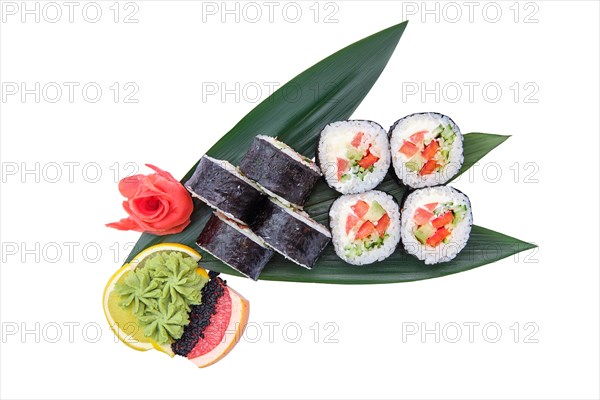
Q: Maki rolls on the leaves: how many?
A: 8